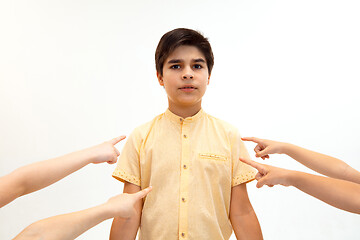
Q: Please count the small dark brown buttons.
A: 5